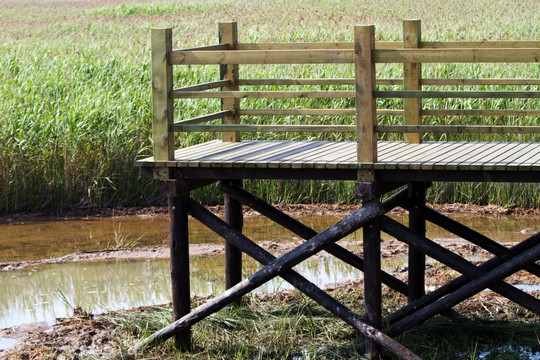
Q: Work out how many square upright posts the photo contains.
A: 4